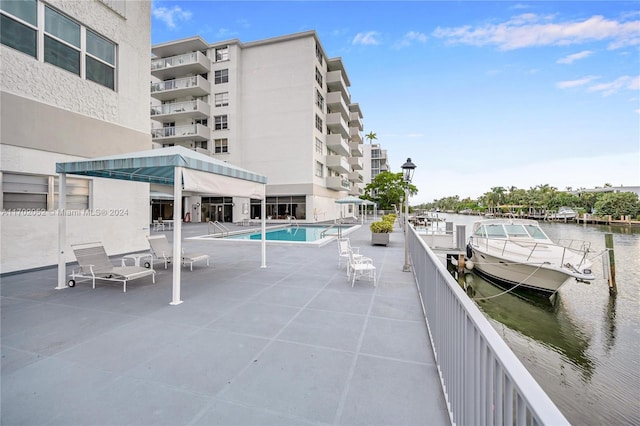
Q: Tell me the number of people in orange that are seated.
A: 0